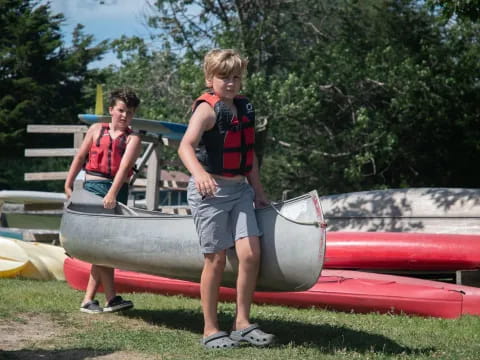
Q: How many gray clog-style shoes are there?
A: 2